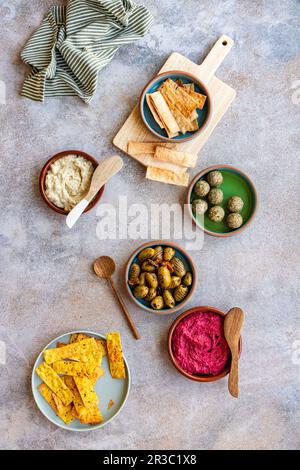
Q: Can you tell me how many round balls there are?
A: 7